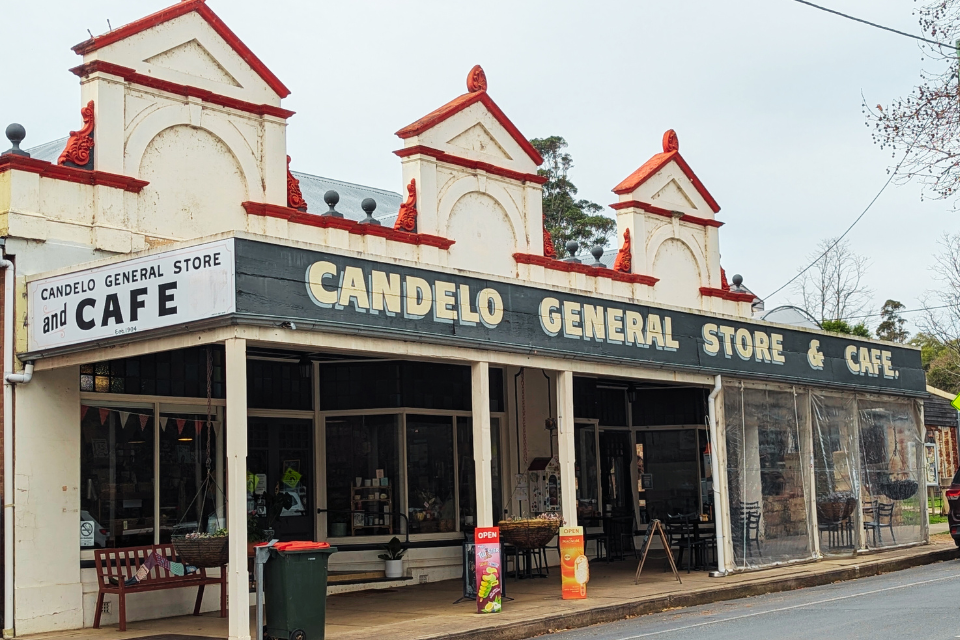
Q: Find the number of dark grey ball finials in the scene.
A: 6